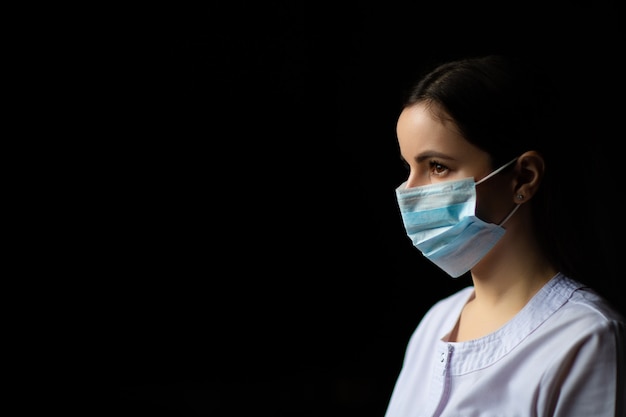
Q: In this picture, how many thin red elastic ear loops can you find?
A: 0